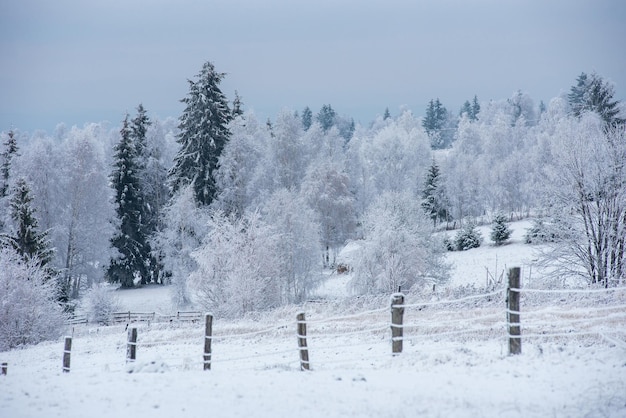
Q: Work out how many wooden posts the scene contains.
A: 7